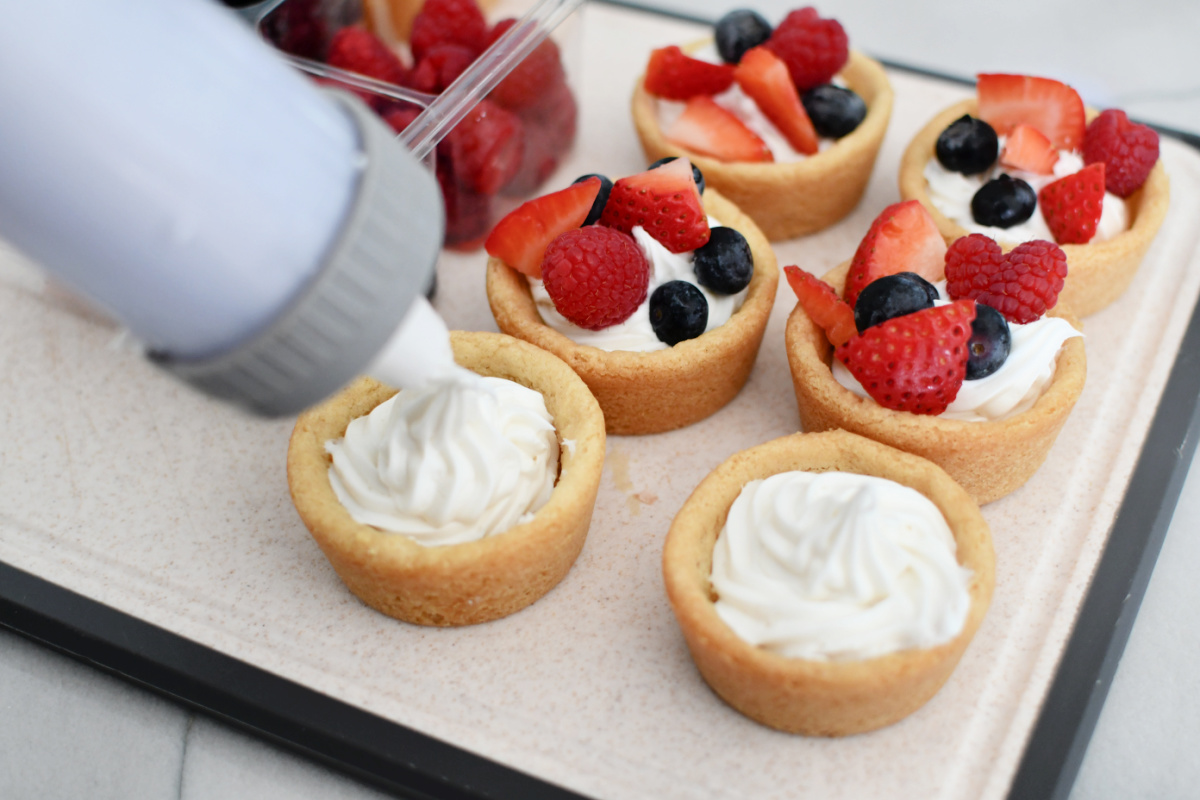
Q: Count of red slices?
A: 11